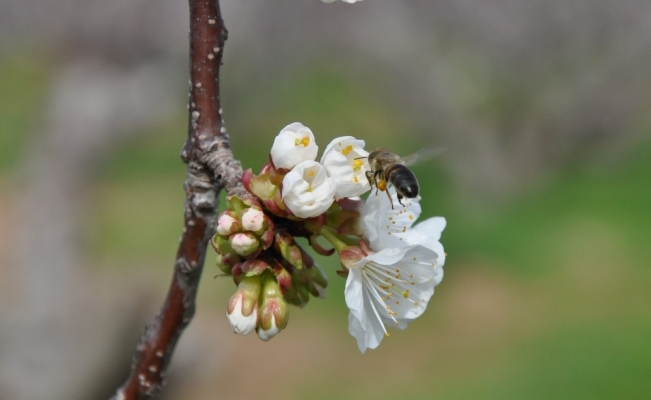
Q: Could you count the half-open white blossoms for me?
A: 3